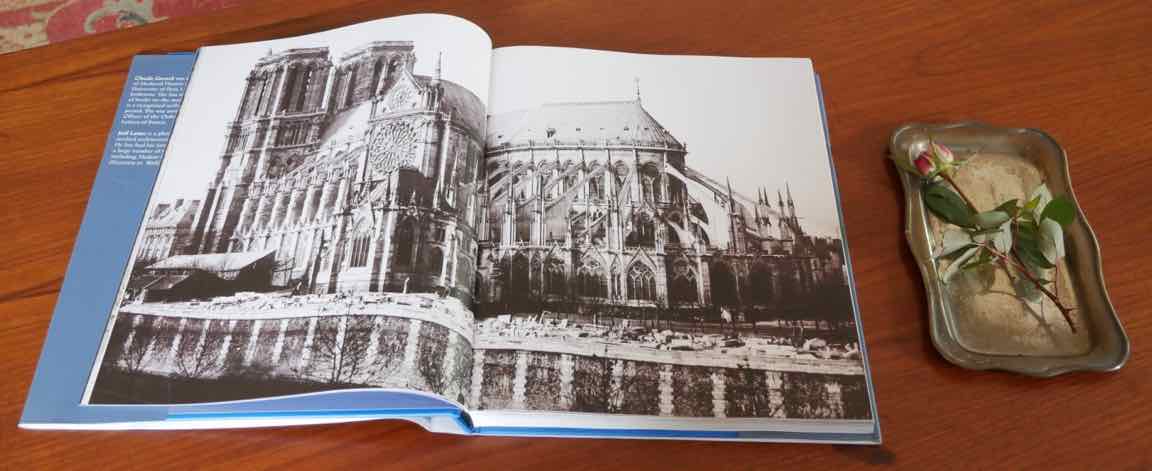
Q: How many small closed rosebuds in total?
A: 2